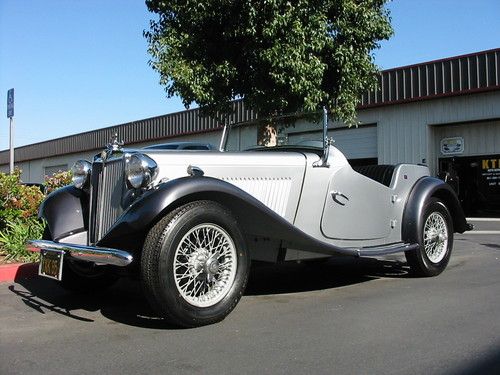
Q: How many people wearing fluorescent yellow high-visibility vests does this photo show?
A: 0